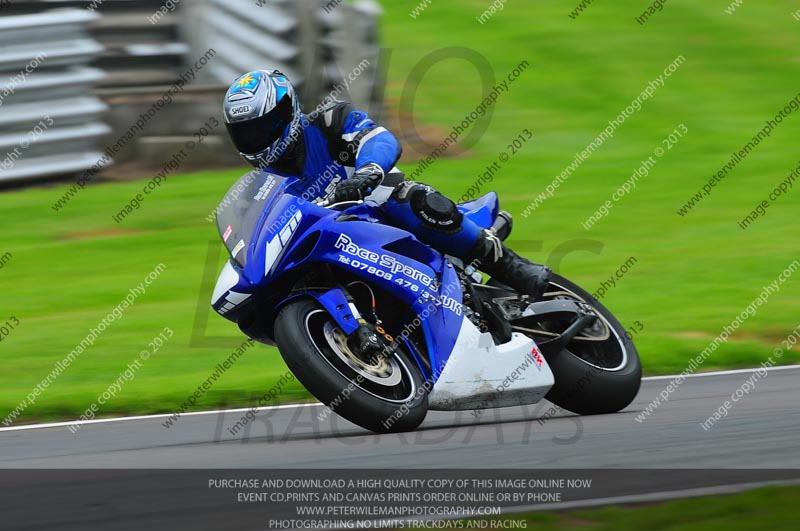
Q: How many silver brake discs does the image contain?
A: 1